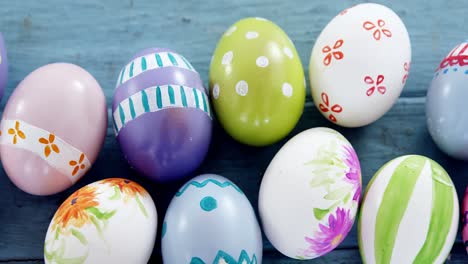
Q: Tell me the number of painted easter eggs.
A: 11